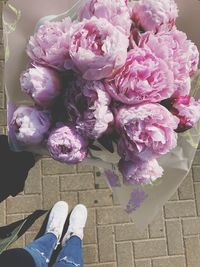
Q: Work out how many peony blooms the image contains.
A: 13